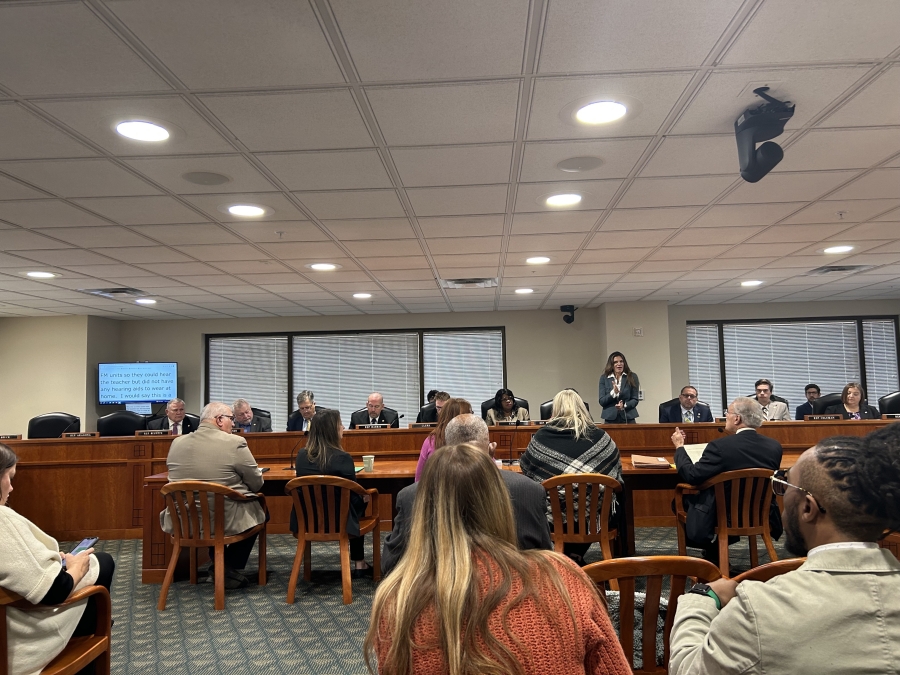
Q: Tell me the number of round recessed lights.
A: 12